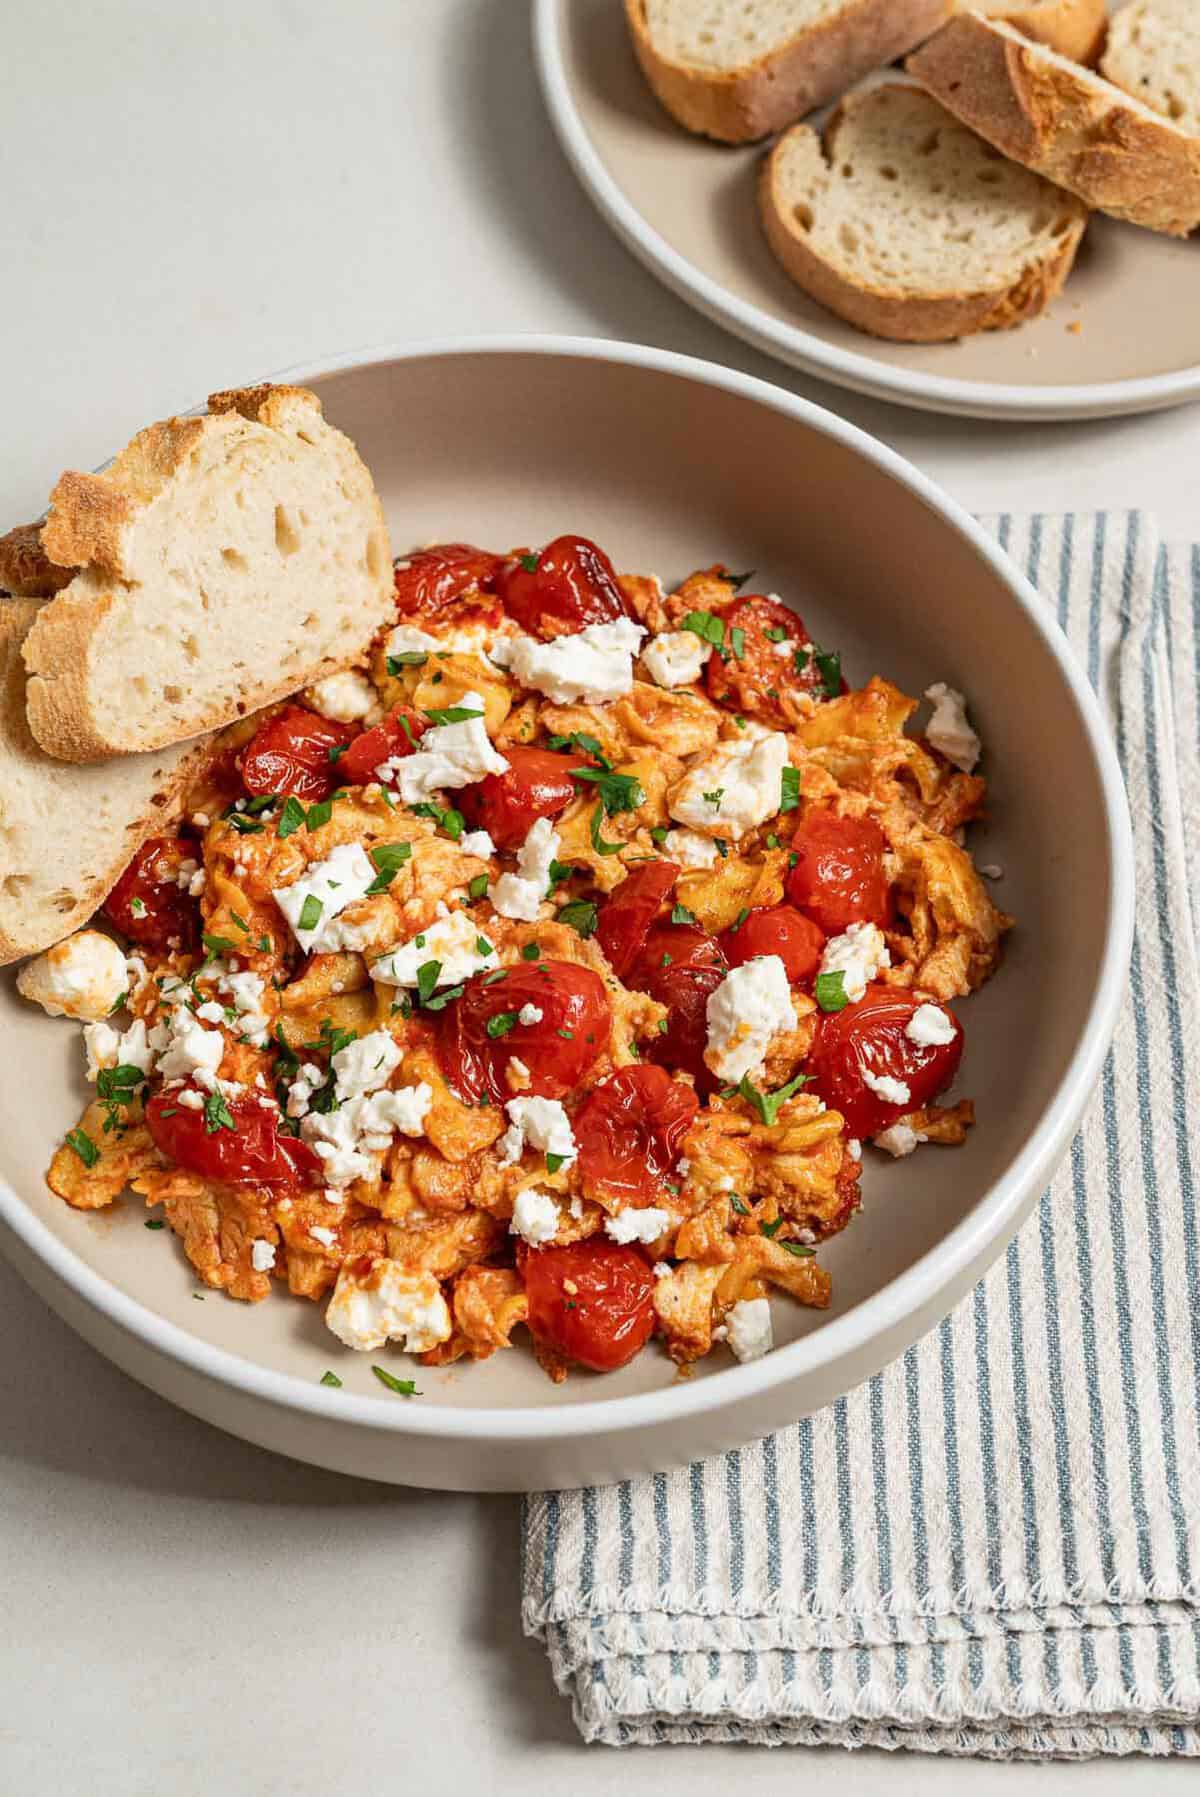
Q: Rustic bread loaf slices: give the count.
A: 7